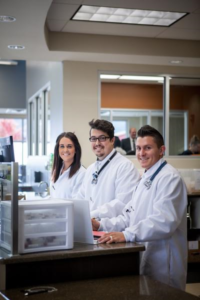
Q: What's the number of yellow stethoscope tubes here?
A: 0